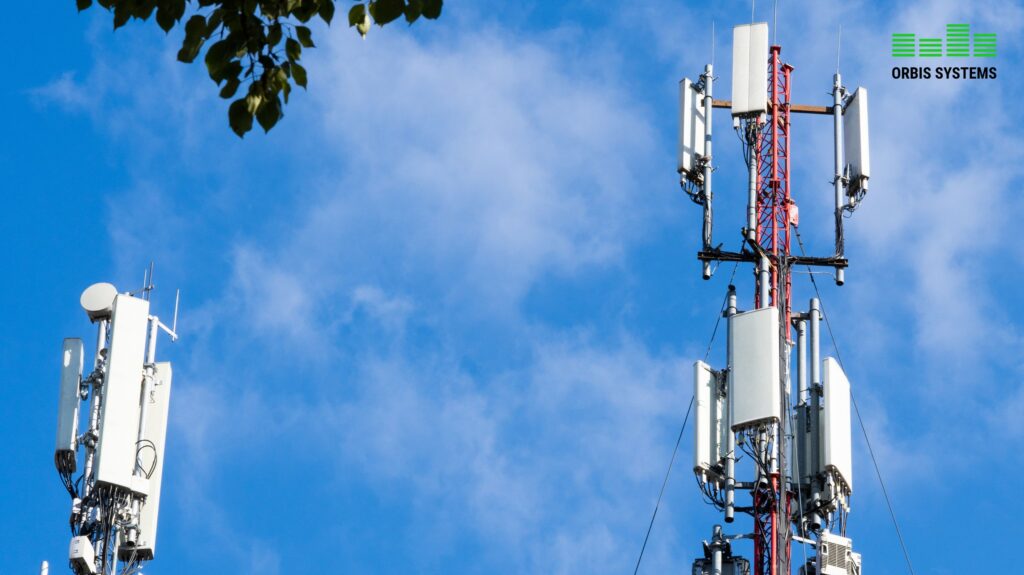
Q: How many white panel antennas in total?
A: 9